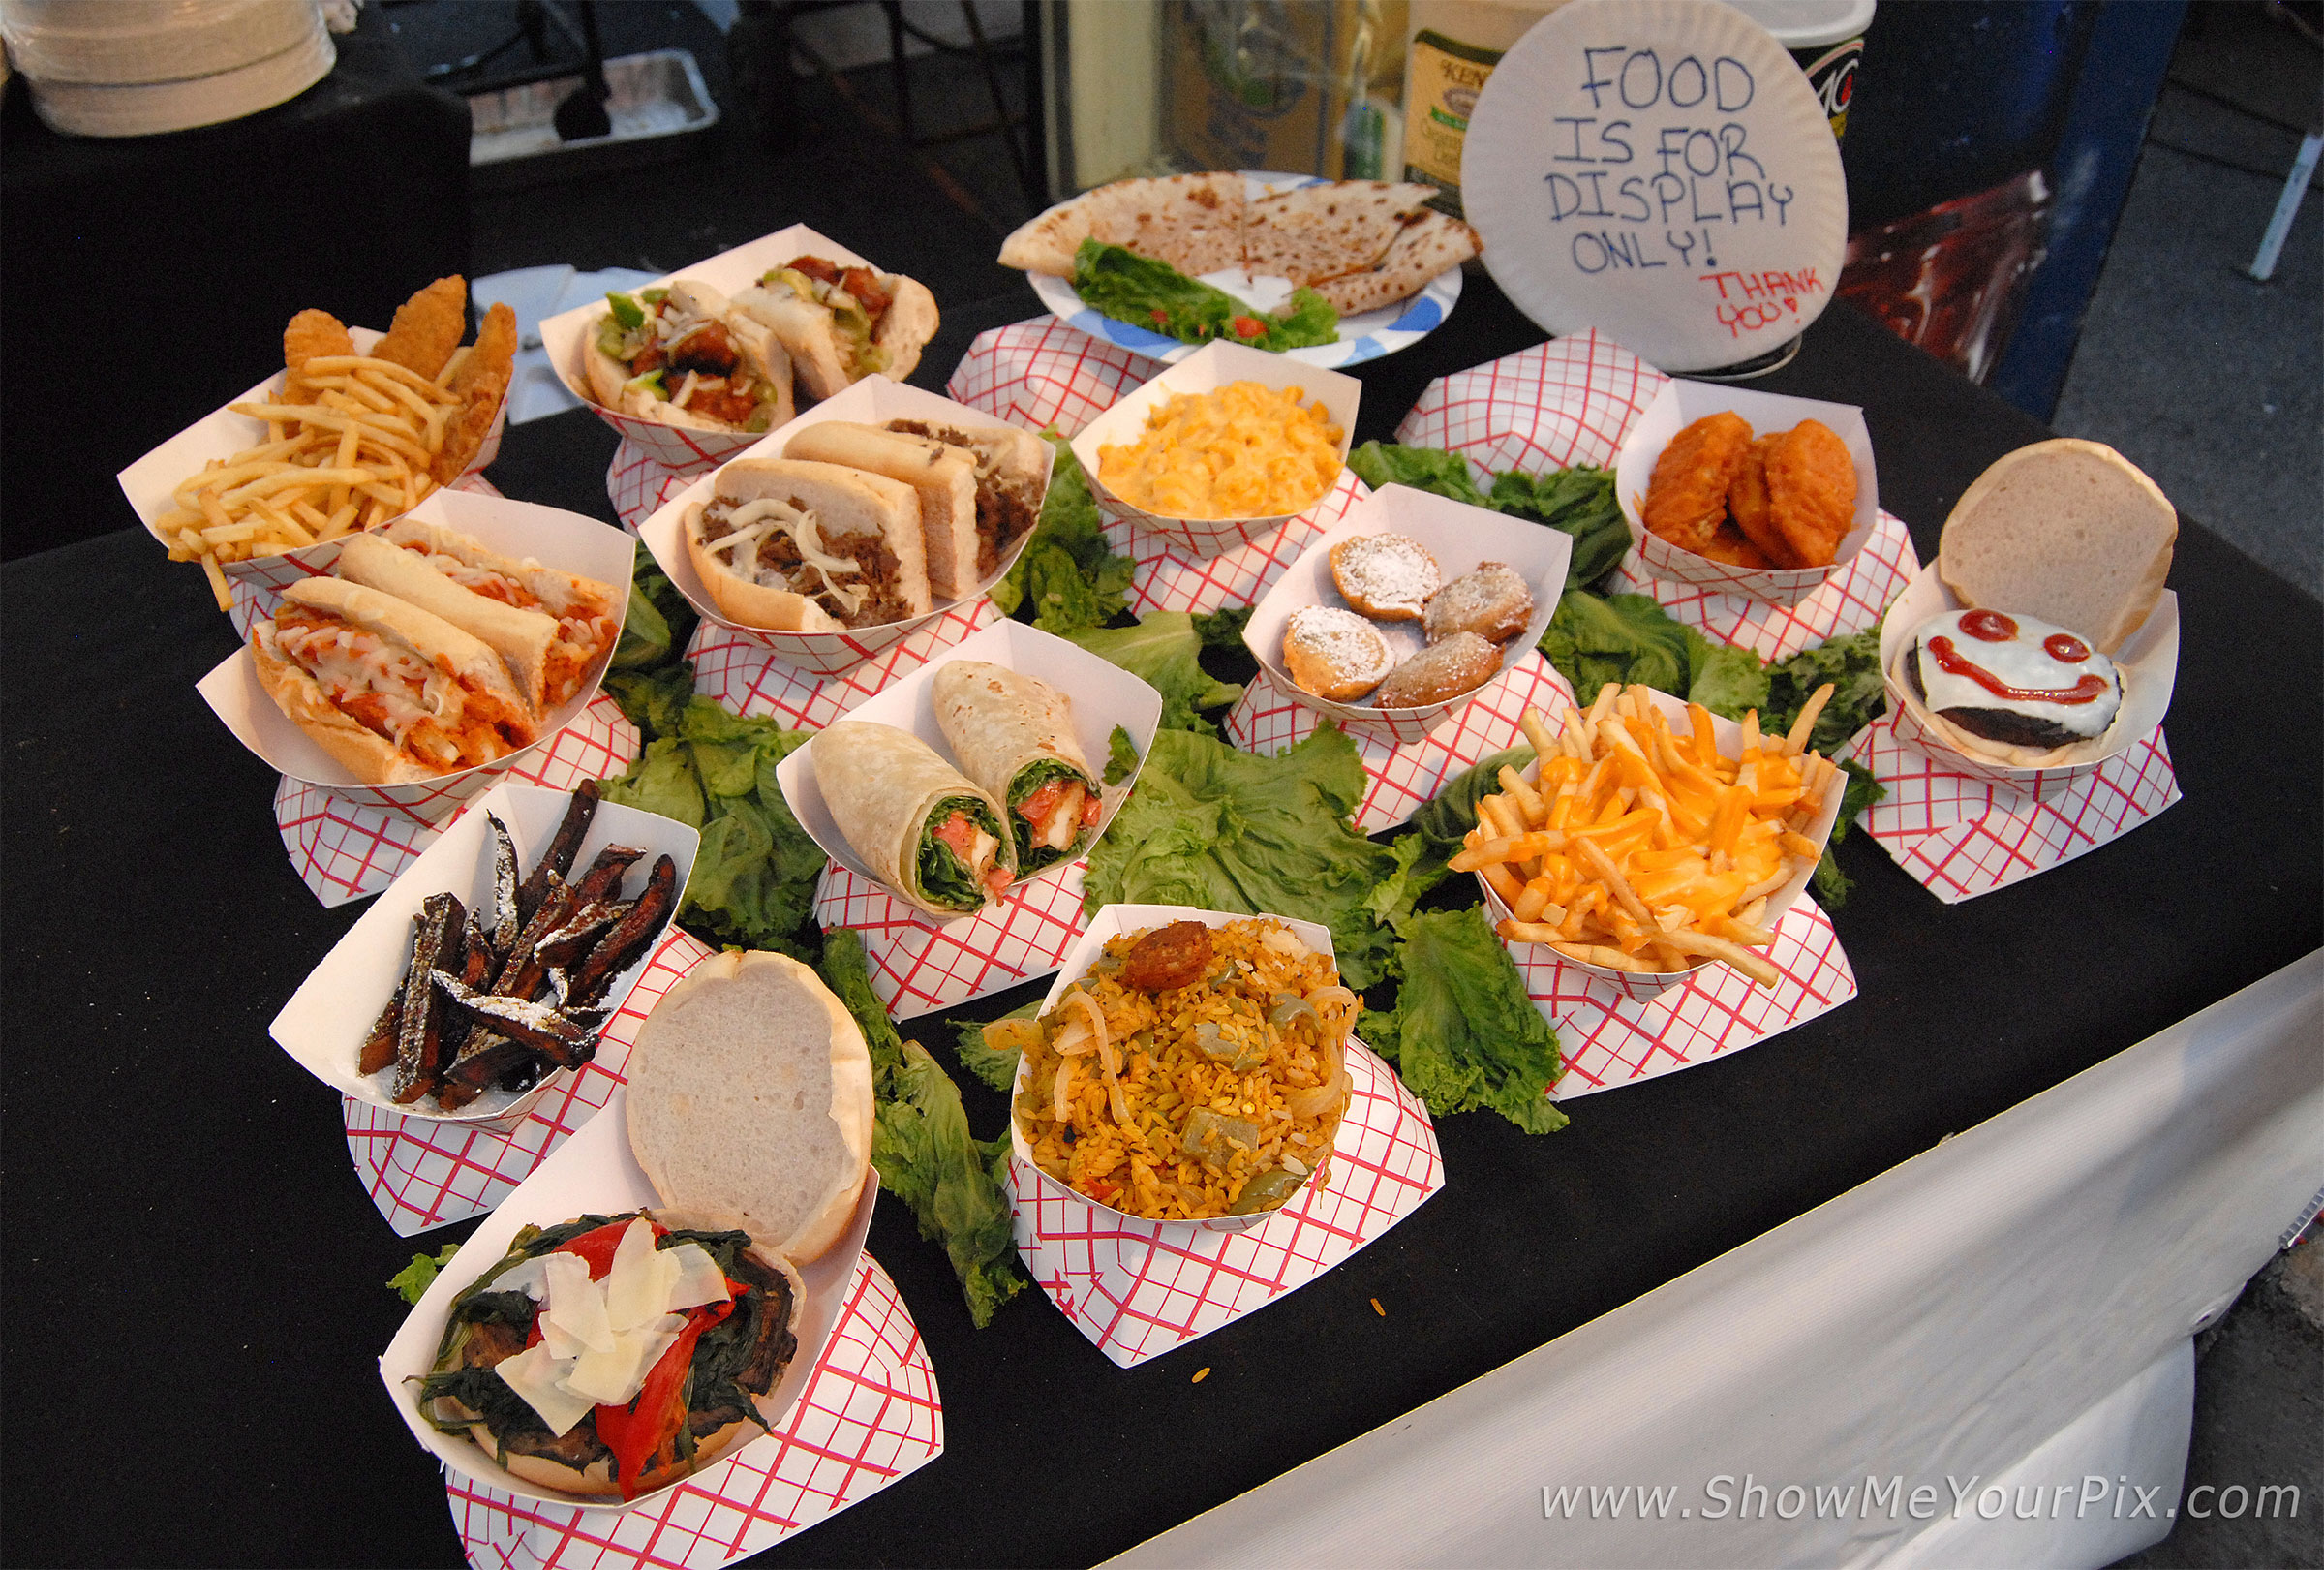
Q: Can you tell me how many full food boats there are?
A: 13